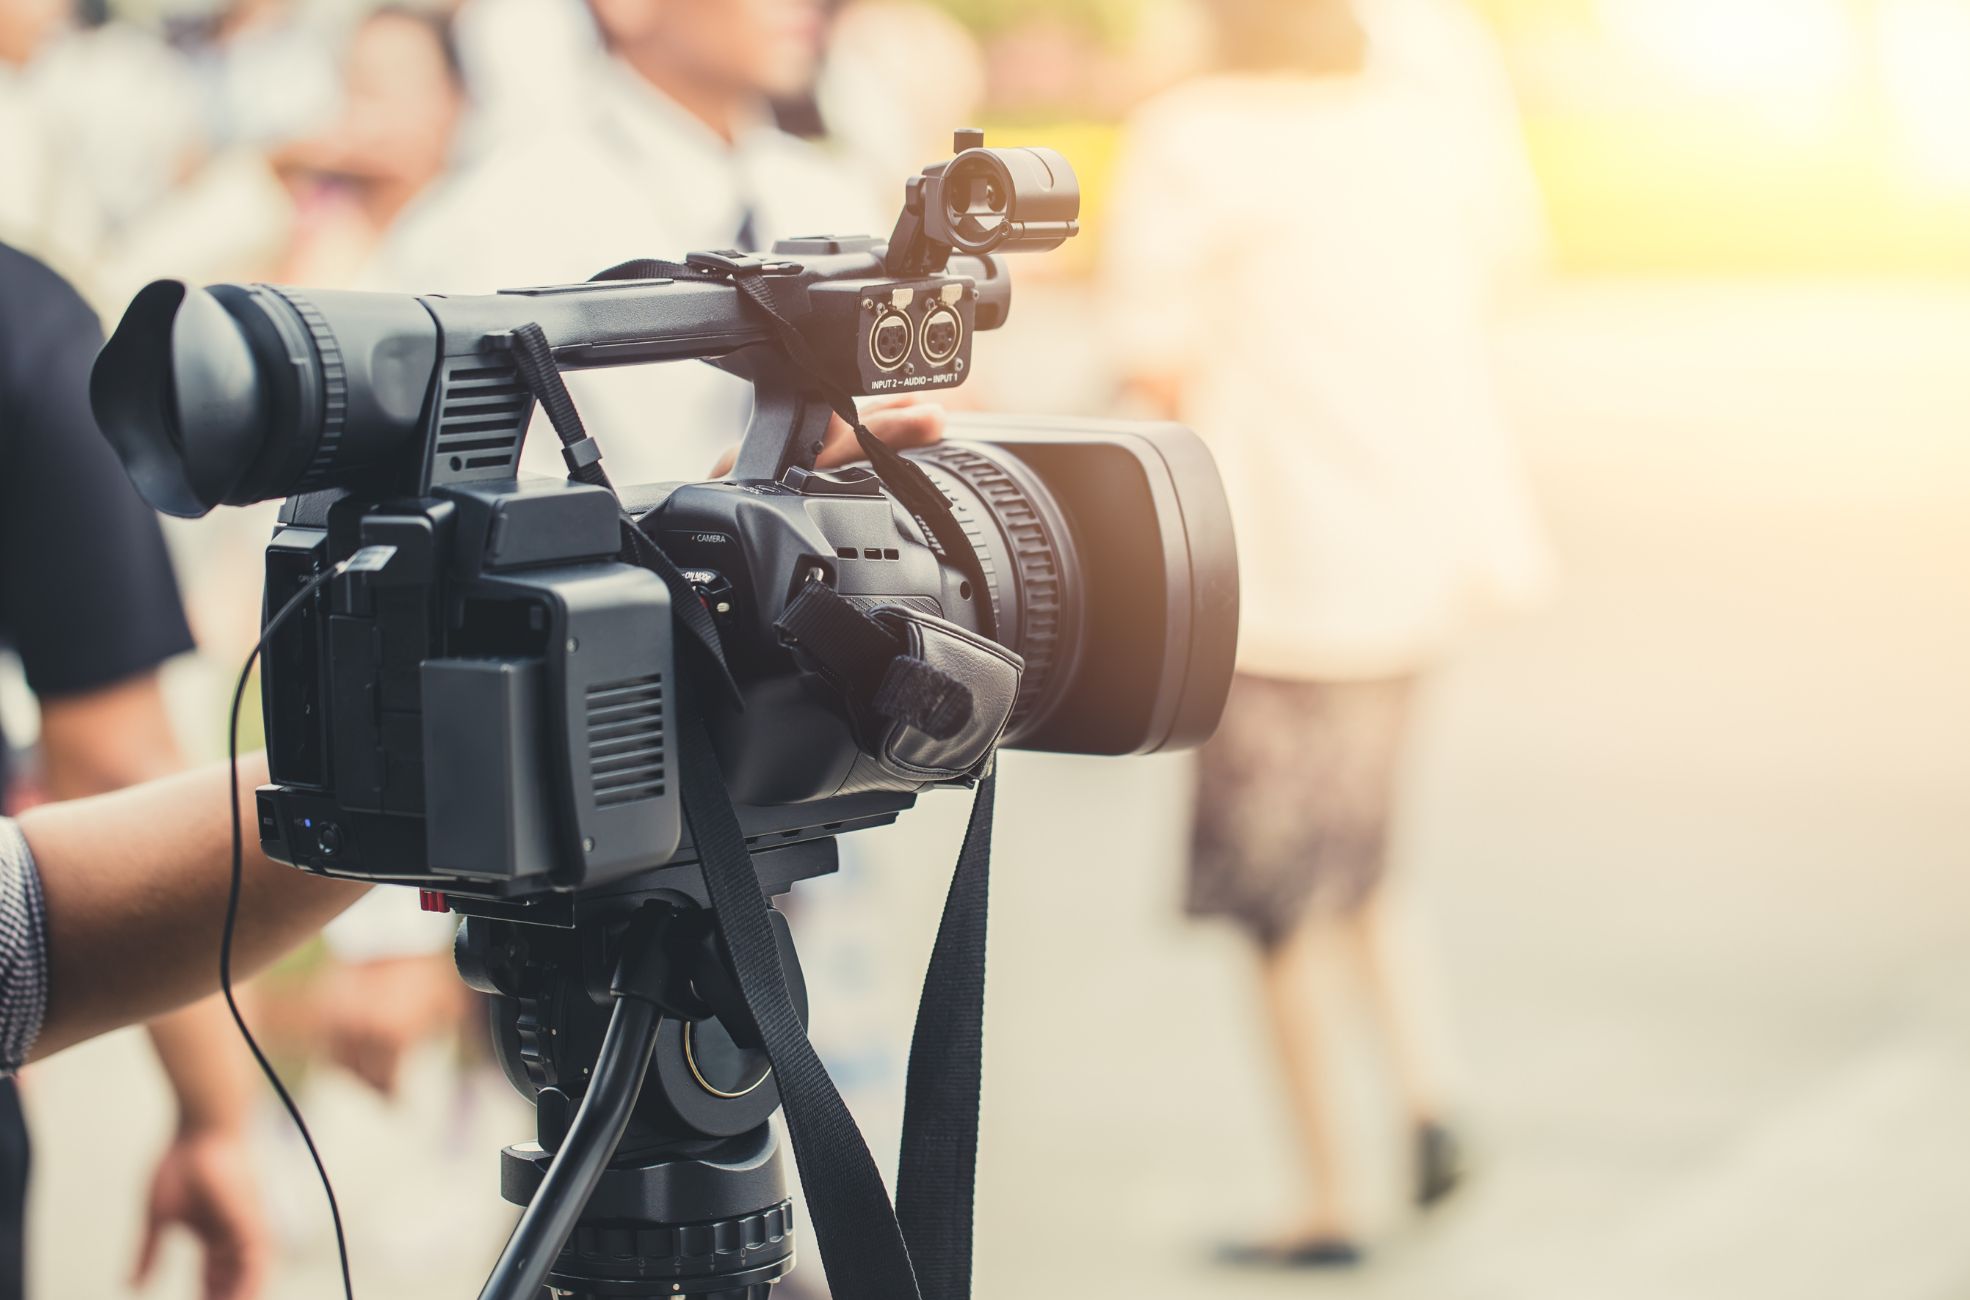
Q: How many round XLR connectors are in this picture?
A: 2